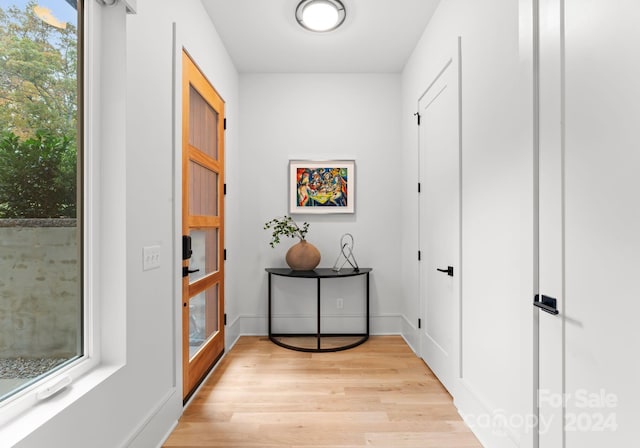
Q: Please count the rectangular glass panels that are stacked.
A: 4